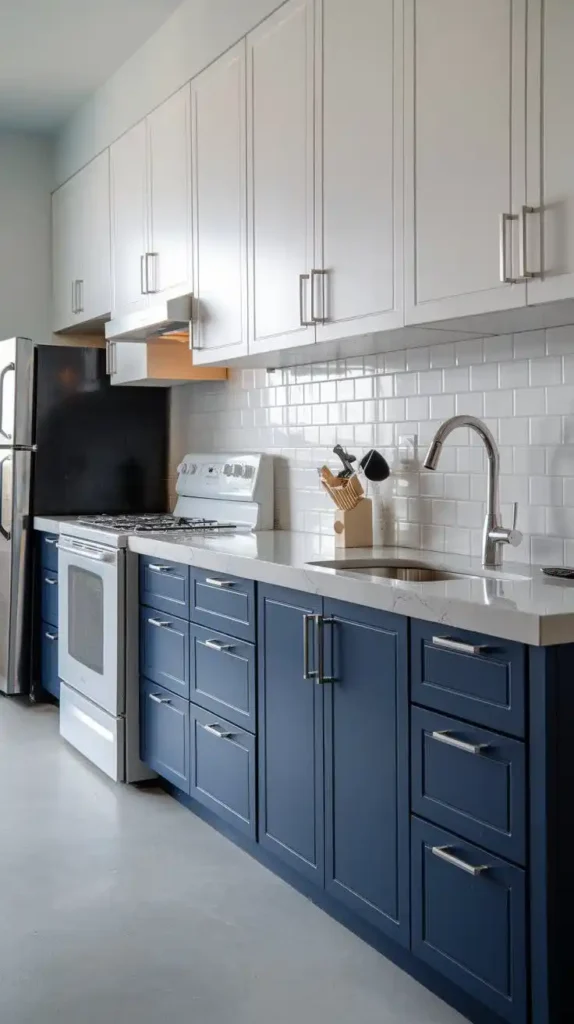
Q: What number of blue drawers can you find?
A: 12